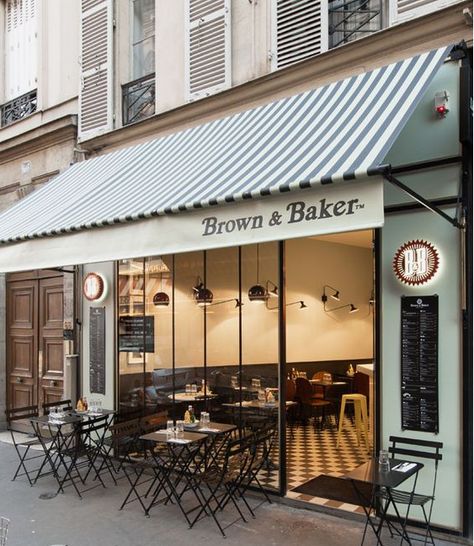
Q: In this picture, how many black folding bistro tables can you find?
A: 5